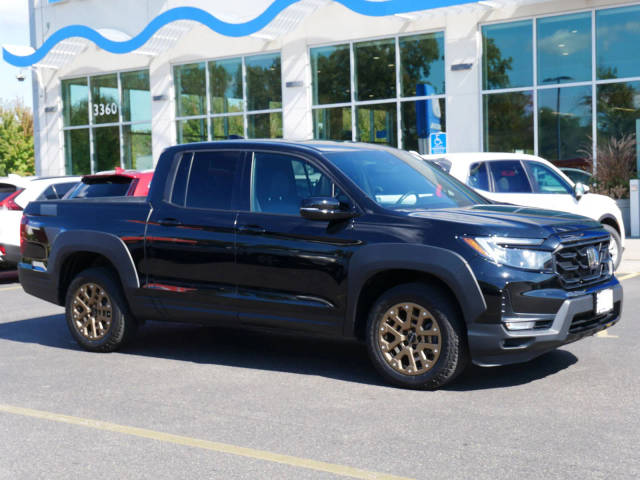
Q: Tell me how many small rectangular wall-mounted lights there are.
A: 4